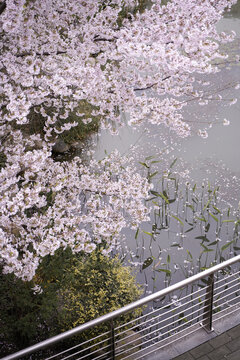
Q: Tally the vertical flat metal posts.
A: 2